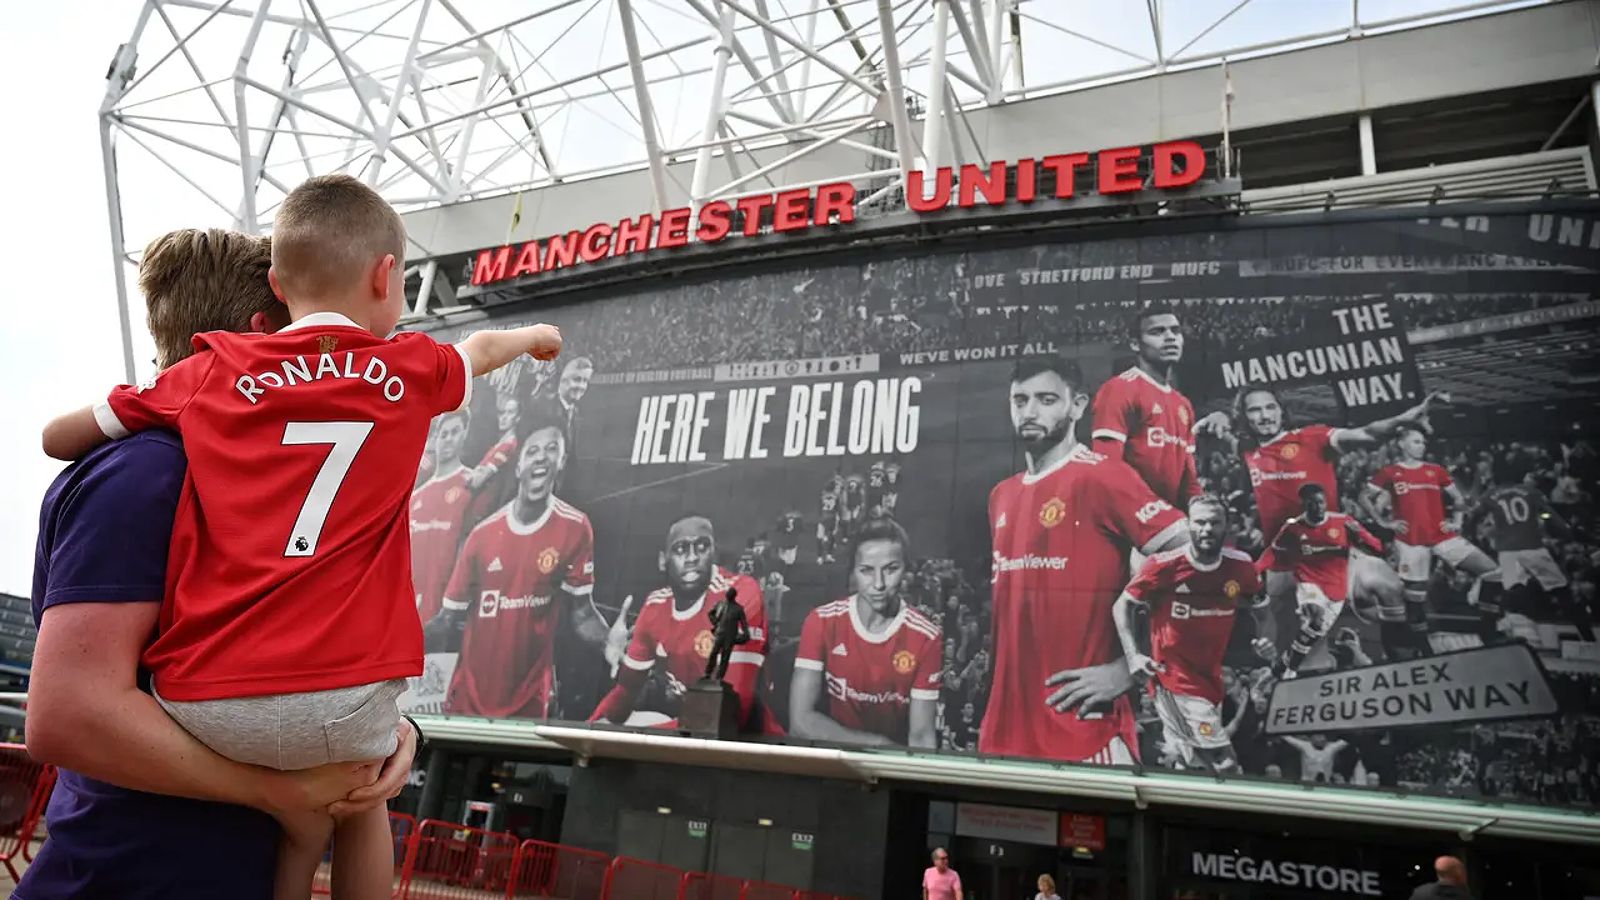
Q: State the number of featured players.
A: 11